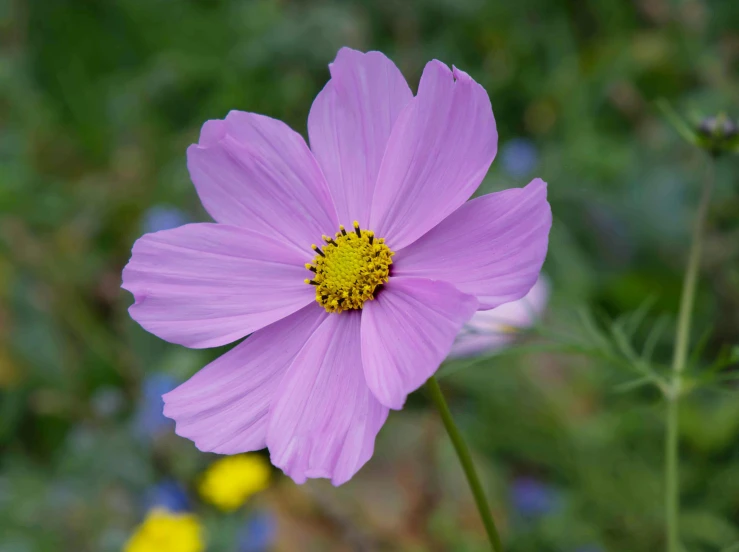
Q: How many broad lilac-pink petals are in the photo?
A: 8